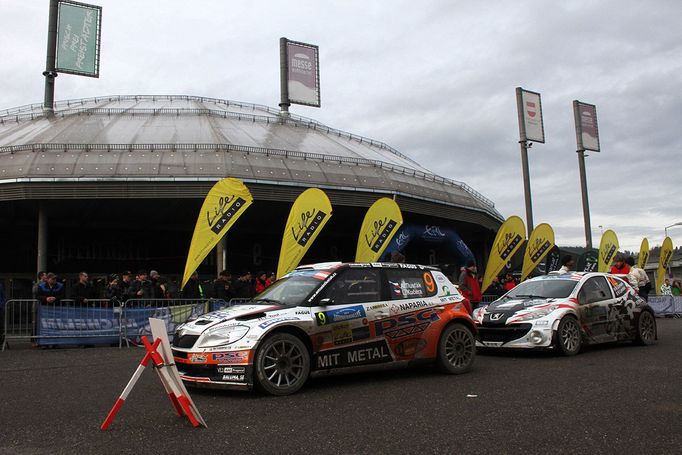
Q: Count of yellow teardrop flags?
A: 8